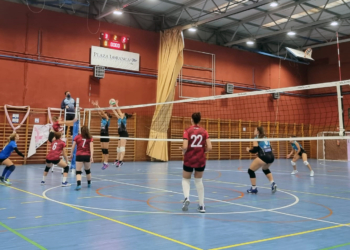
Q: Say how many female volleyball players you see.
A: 9